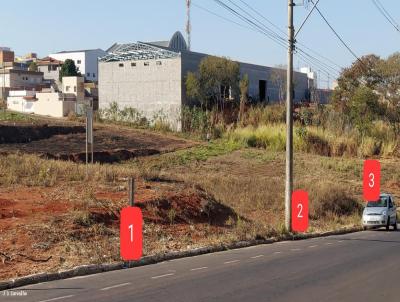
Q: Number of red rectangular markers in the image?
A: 3